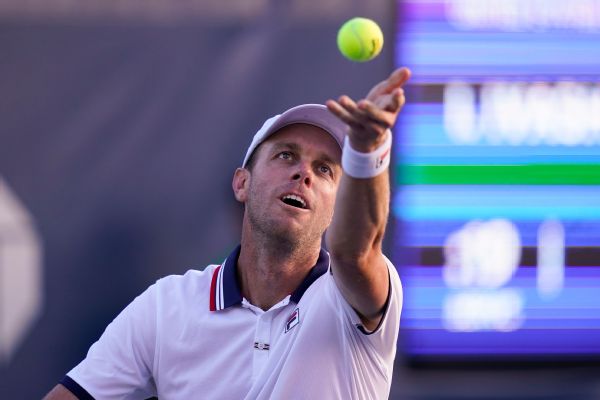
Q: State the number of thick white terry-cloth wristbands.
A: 1